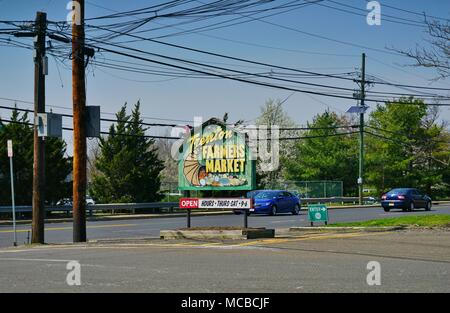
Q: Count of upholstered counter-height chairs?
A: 0